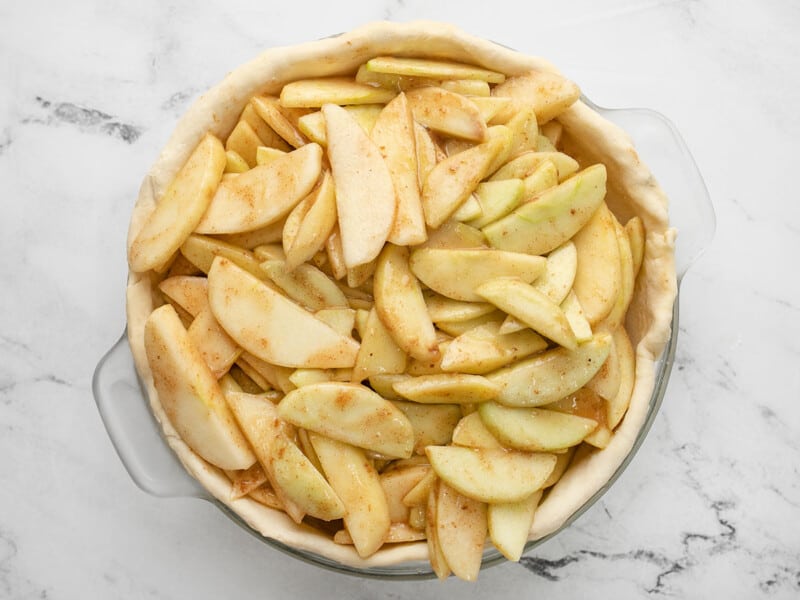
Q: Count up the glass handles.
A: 2